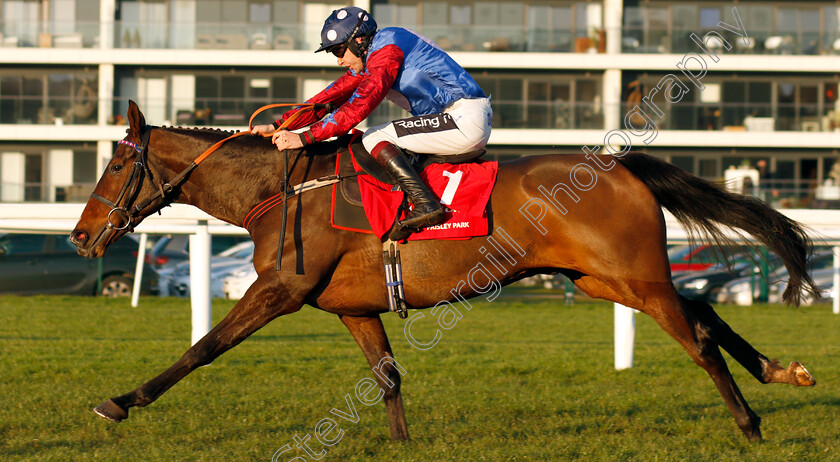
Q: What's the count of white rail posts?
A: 4